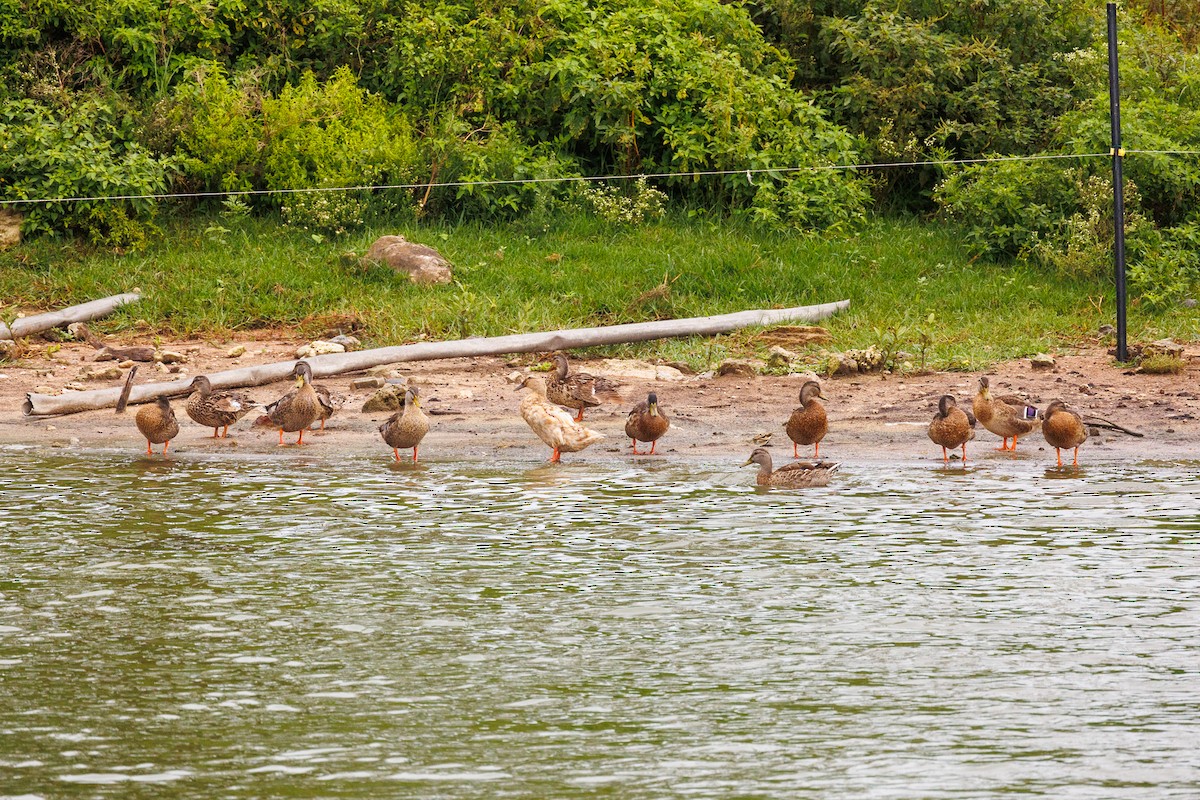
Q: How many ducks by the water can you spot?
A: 13